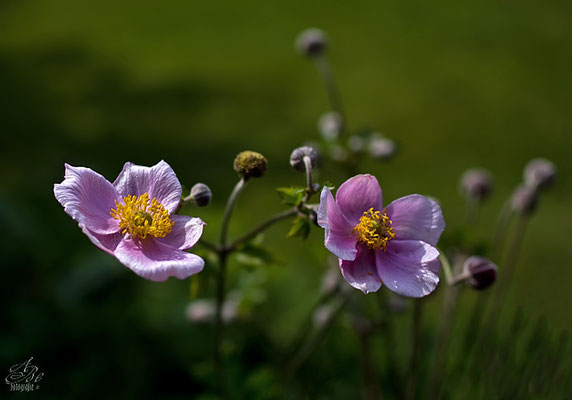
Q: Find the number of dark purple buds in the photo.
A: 1